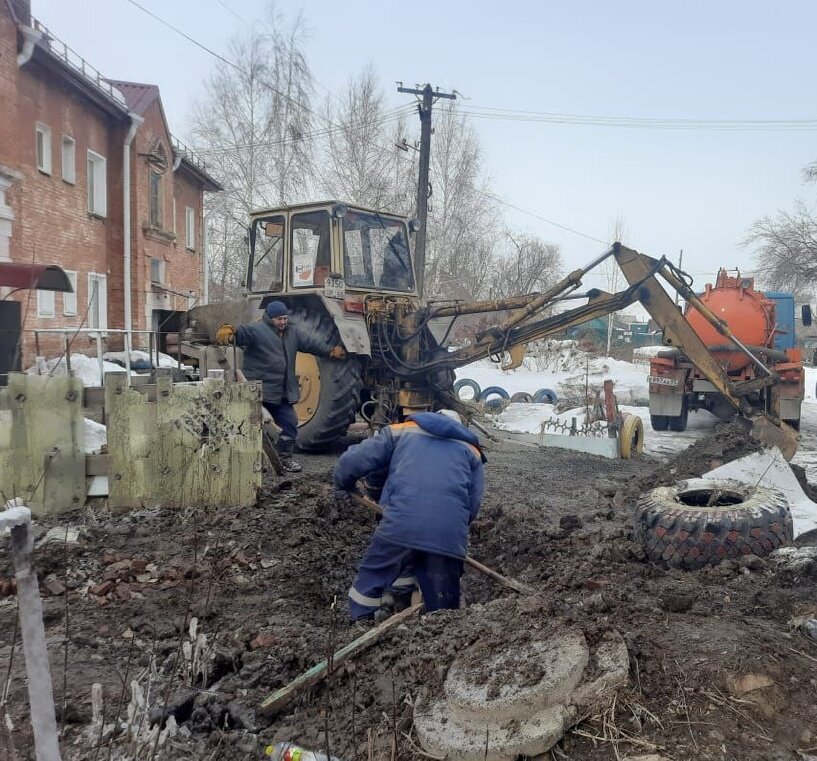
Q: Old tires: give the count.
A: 6